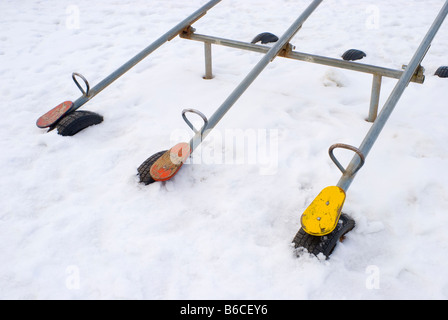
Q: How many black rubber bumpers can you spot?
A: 6